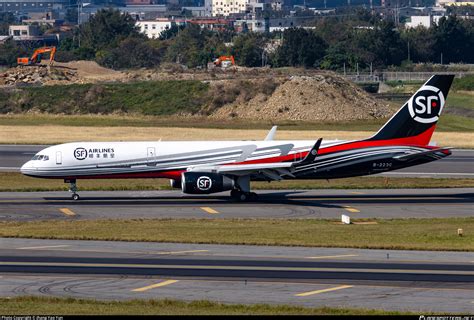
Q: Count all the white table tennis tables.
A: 0